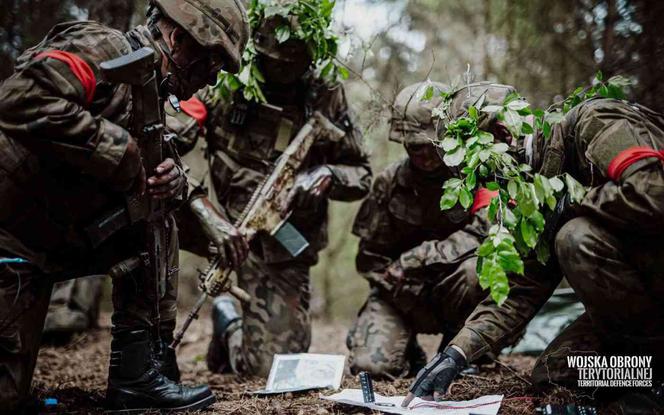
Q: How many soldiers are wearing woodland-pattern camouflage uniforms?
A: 4